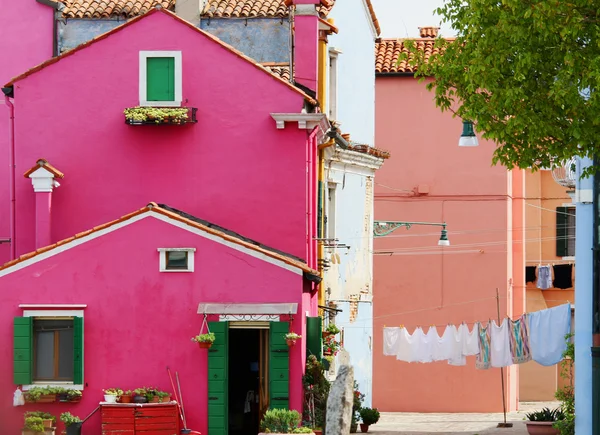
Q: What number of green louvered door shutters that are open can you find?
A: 2